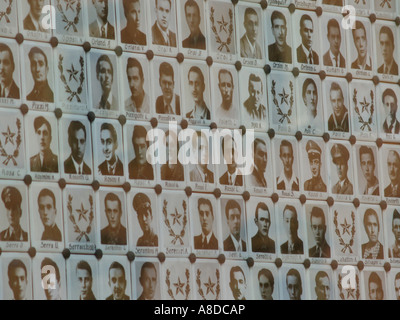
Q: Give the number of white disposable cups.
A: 0